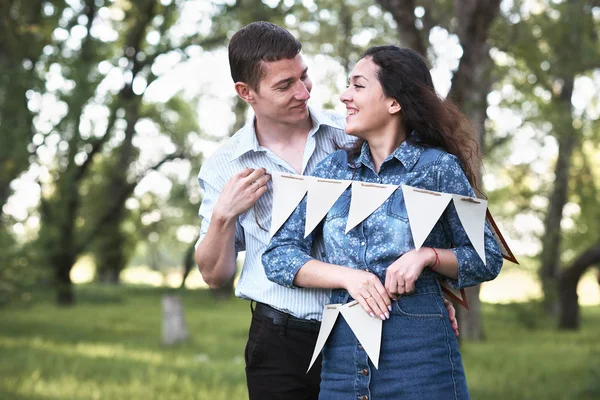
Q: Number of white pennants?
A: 7